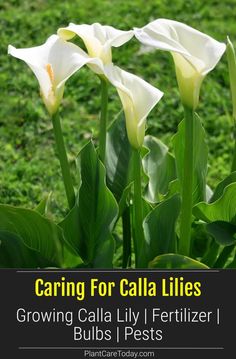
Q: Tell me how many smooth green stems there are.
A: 4